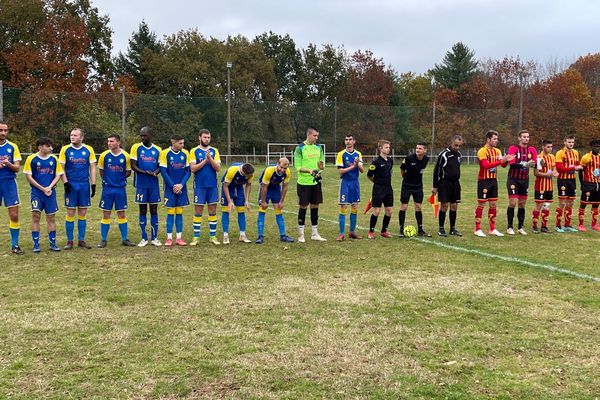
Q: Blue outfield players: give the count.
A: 10